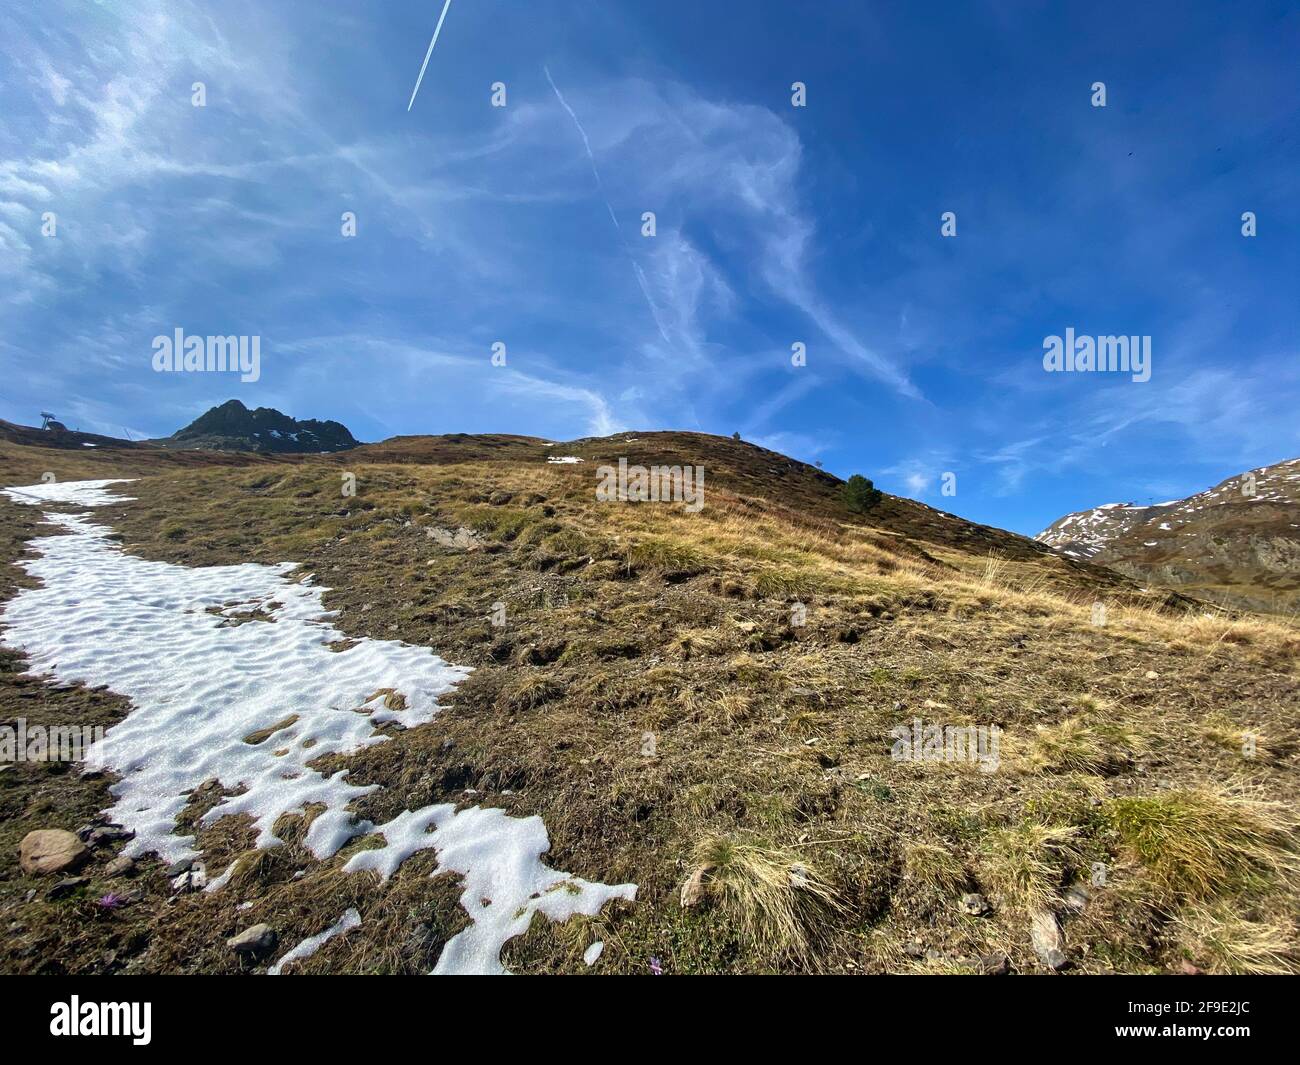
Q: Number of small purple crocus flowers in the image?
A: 2